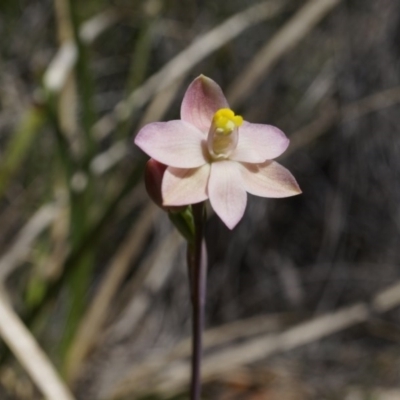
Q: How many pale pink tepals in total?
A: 6